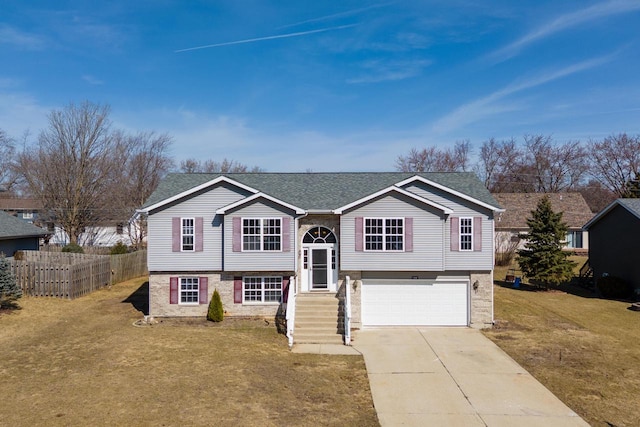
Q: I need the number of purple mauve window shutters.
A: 12